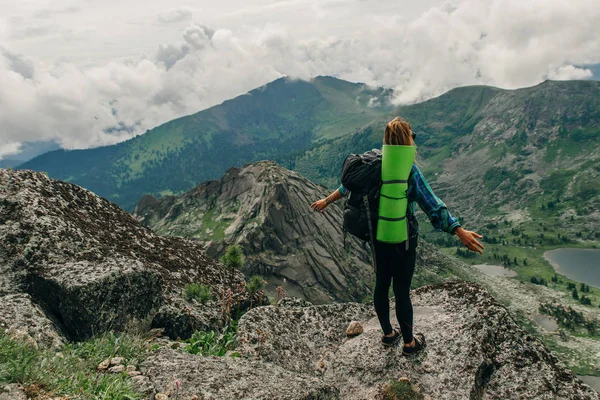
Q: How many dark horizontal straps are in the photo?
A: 3